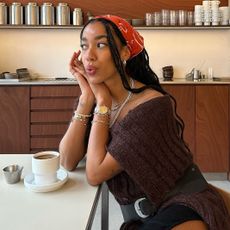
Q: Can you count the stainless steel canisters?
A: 6